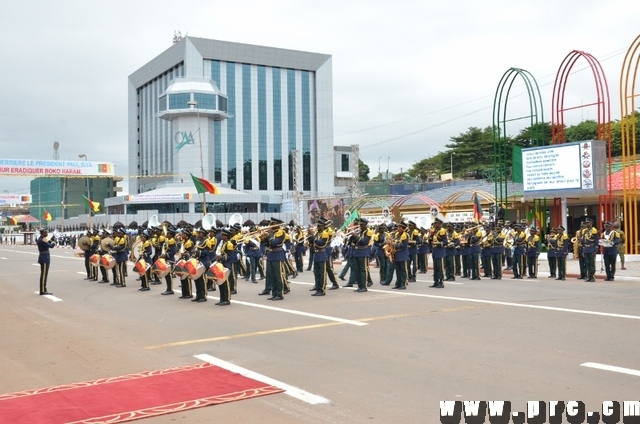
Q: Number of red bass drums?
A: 7